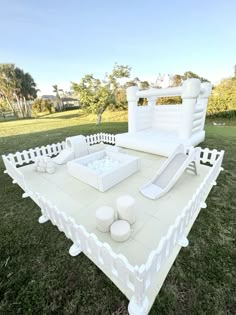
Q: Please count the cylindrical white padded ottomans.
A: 3